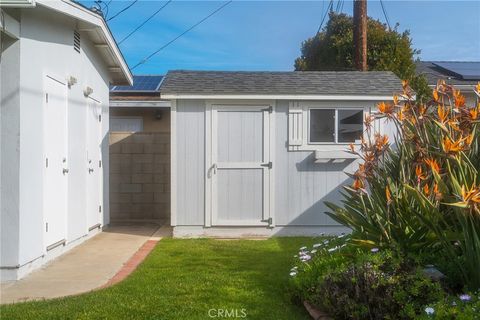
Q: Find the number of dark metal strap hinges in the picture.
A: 3